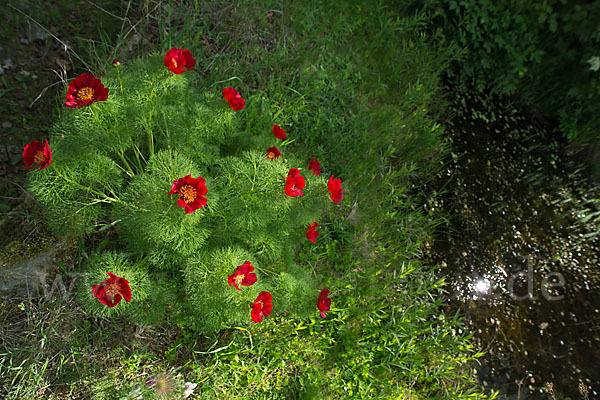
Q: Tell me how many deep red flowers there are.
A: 15